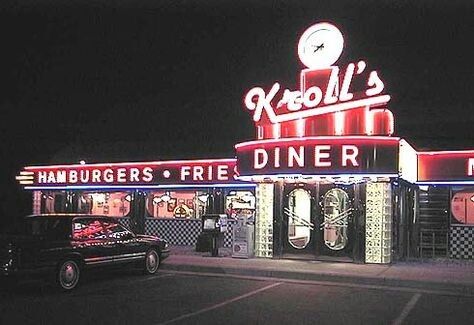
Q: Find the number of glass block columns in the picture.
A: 2